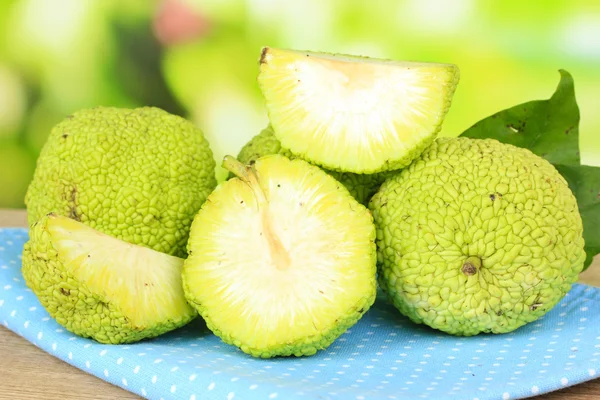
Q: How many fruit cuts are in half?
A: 1